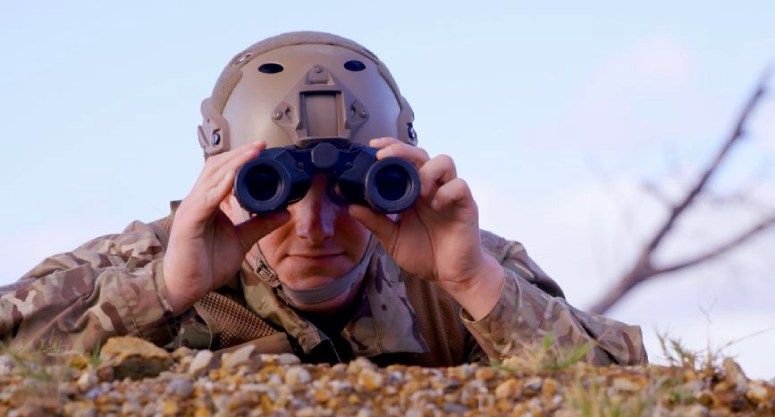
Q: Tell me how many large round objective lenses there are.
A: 2